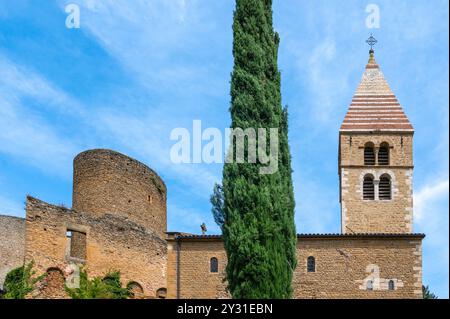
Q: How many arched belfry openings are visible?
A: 4